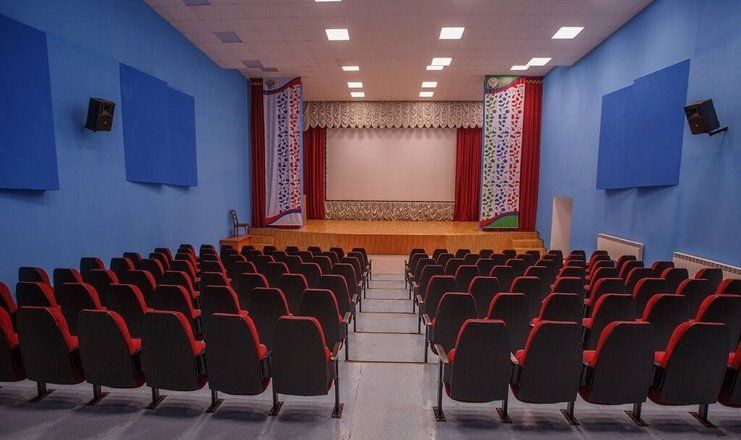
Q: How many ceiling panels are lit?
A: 12